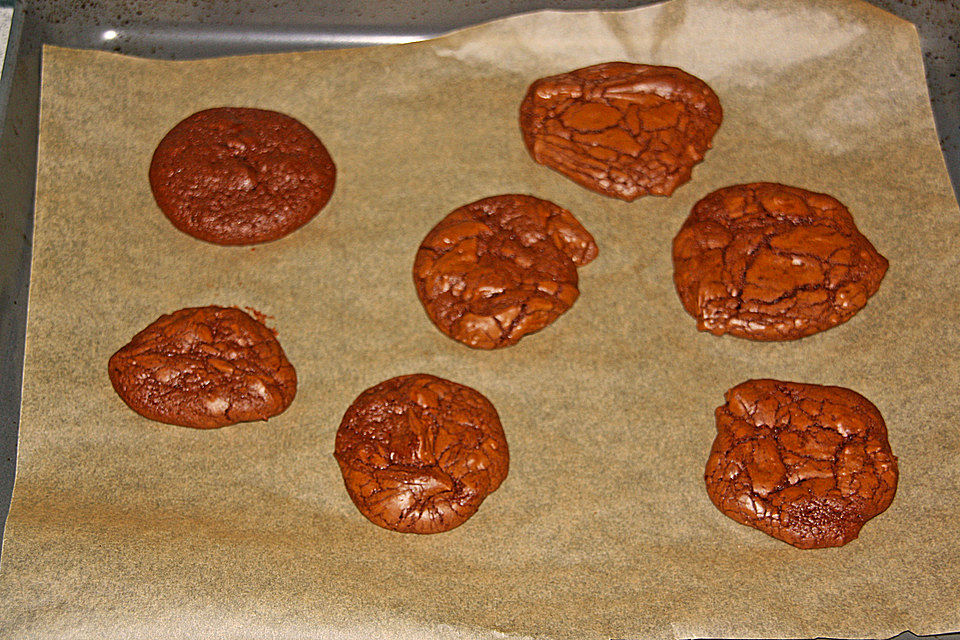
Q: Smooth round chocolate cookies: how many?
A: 1